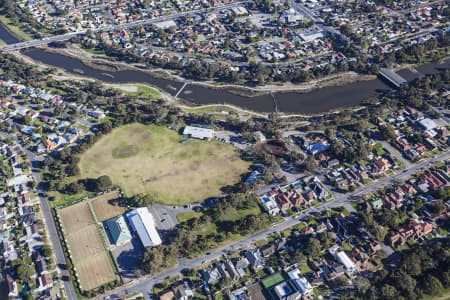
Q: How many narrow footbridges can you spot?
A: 2